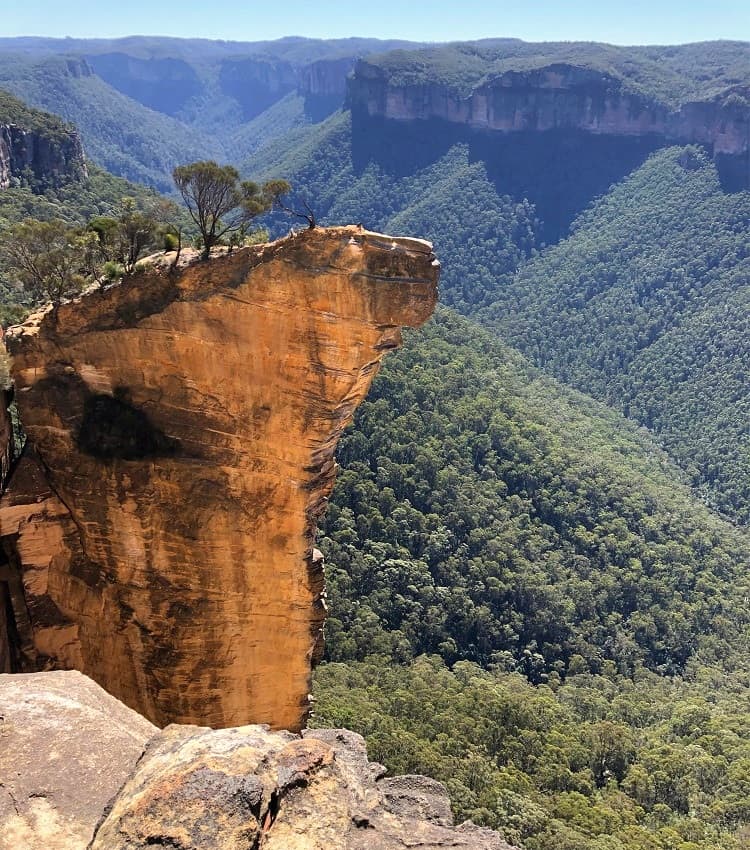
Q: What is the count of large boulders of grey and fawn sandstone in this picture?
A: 2